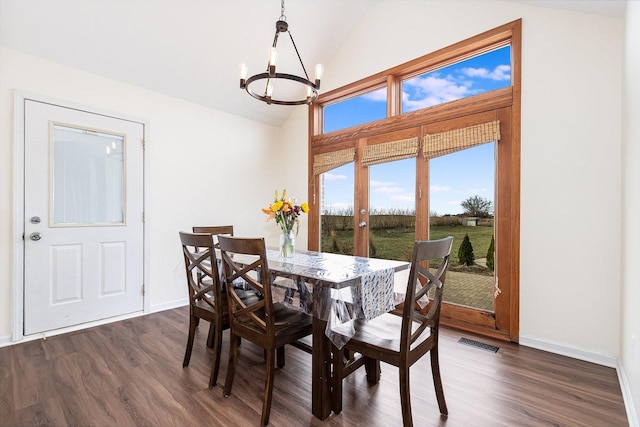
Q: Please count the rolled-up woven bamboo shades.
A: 3